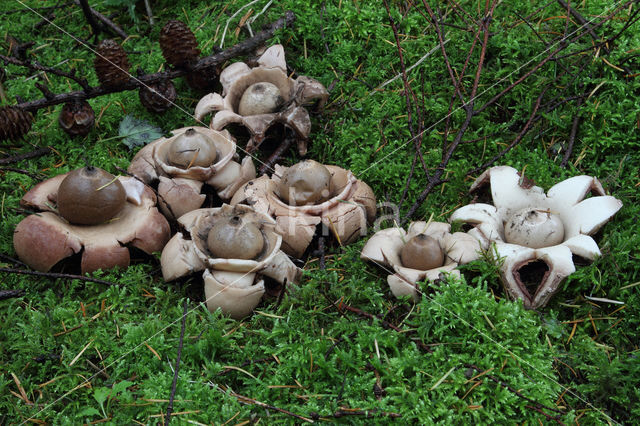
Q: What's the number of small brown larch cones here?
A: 6